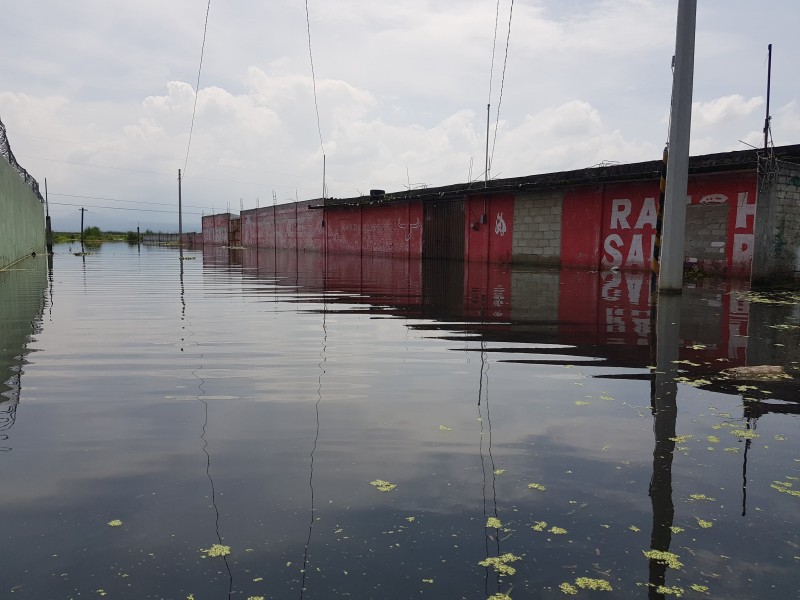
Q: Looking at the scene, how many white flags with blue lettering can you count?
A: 0